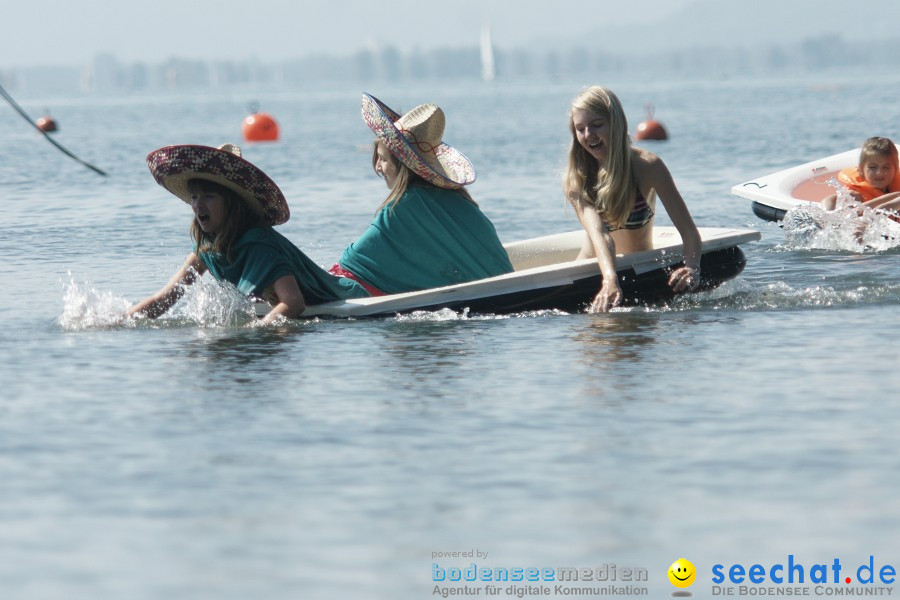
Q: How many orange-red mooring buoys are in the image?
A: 3